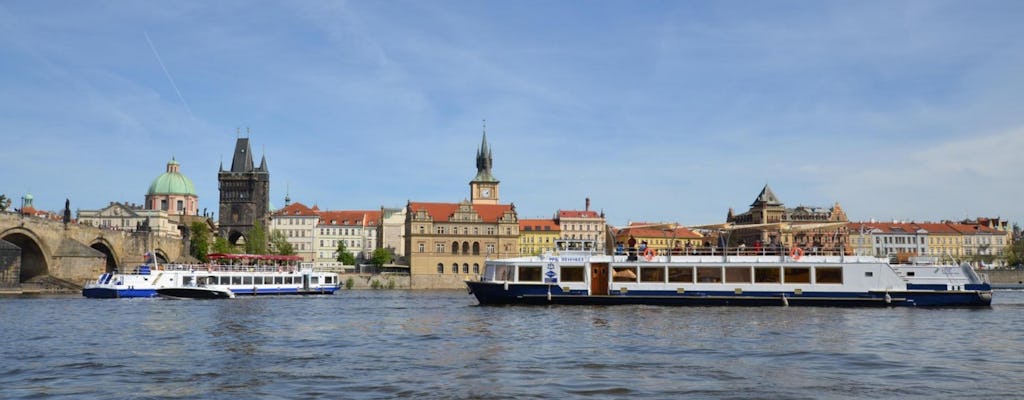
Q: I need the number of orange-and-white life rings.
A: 2